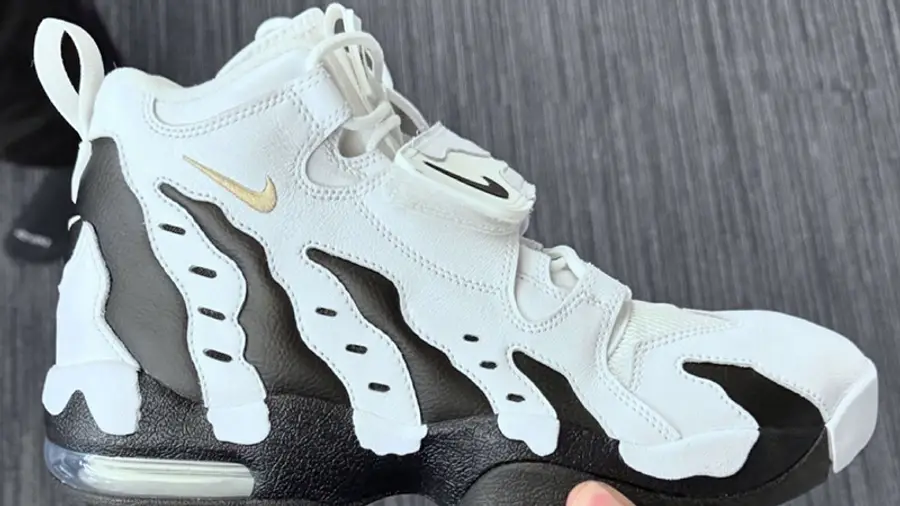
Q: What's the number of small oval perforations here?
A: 10